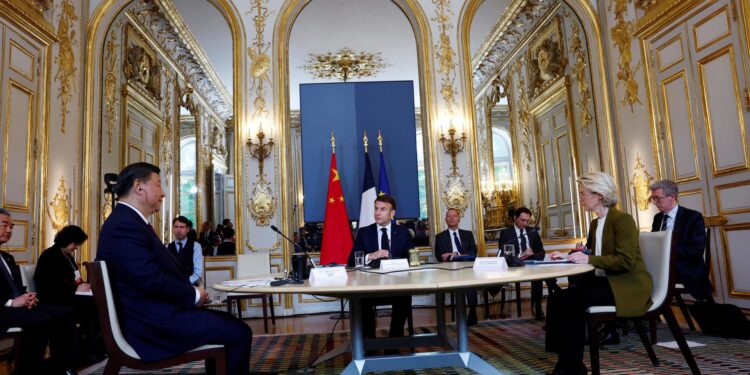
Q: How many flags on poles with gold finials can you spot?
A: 3